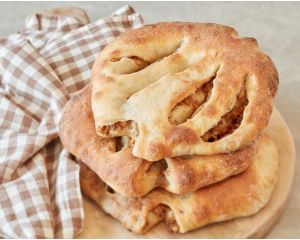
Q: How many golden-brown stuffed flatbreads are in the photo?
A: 3